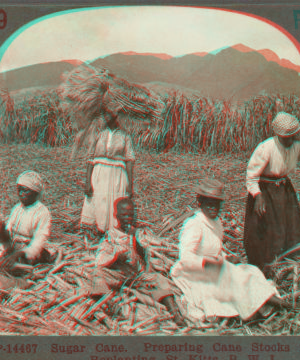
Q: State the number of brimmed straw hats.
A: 1